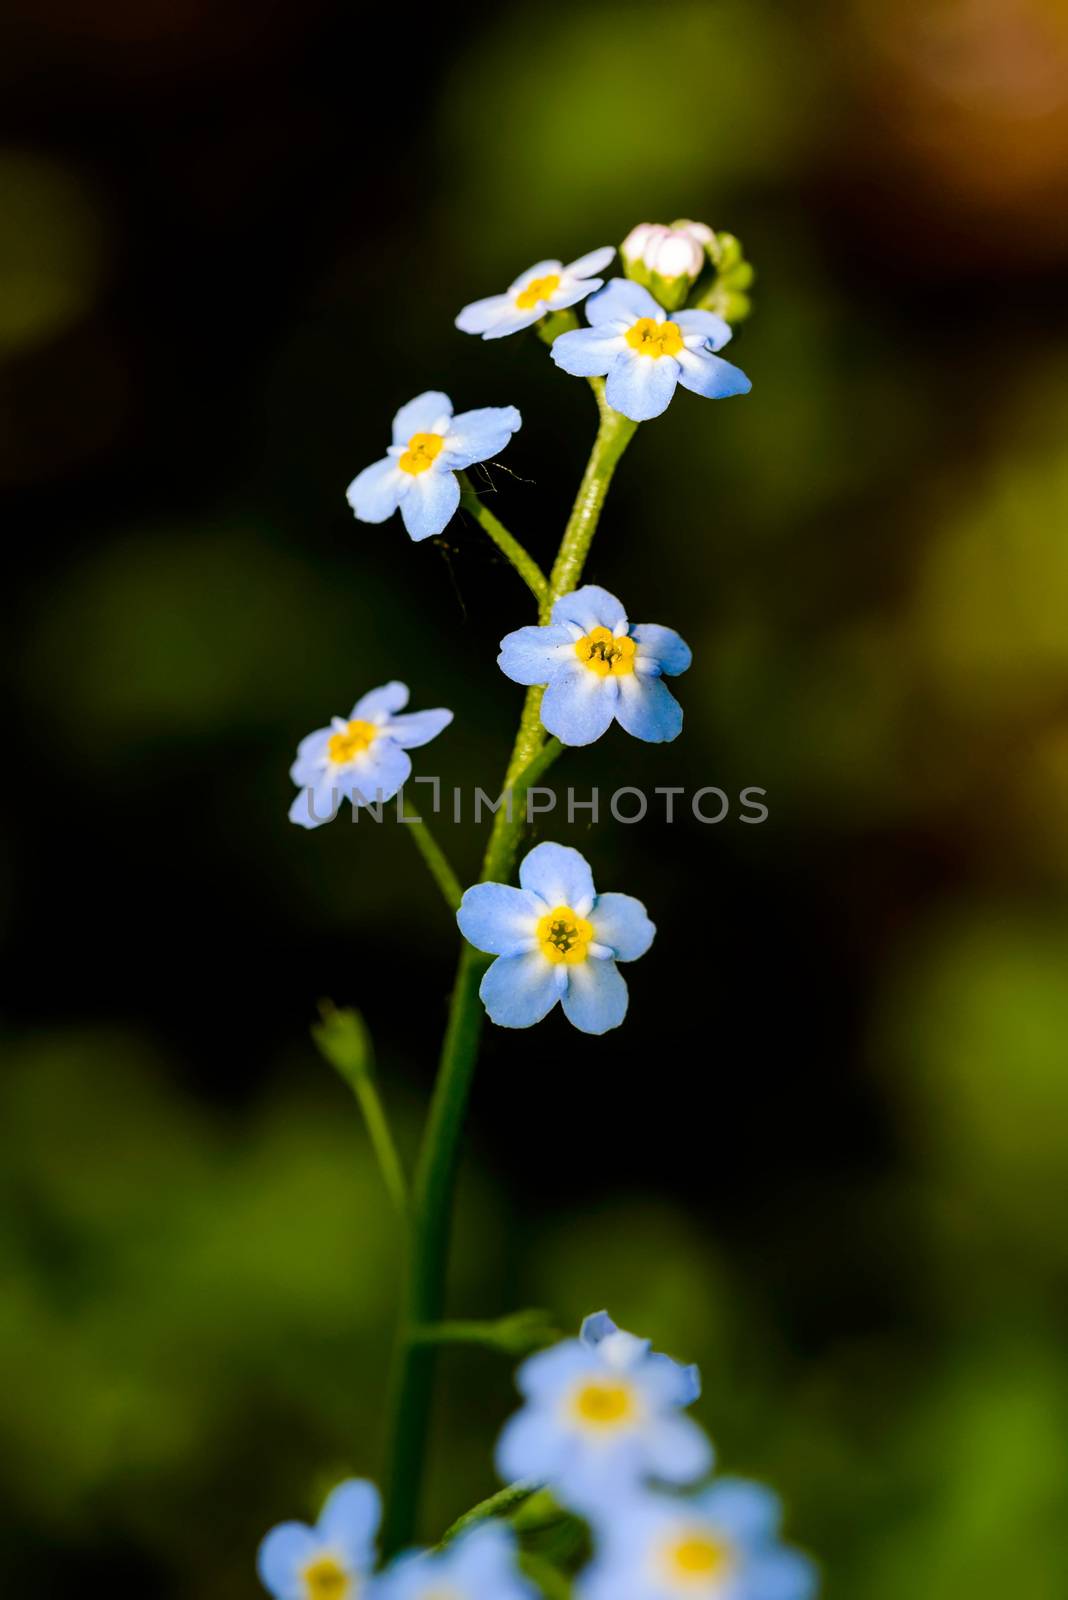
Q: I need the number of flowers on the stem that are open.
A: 6